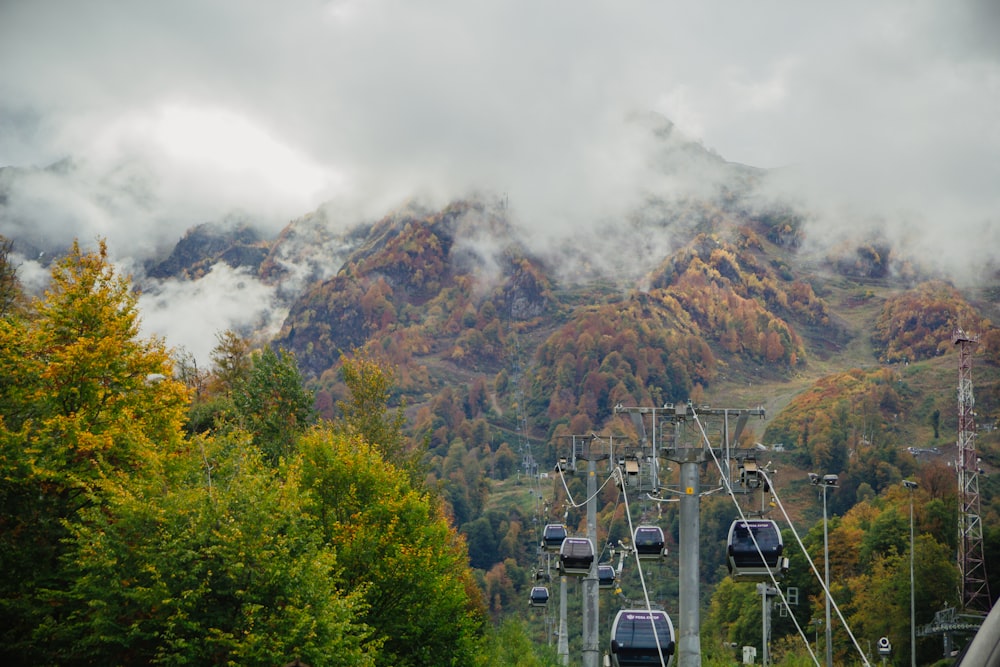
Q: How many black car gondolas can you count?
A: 7